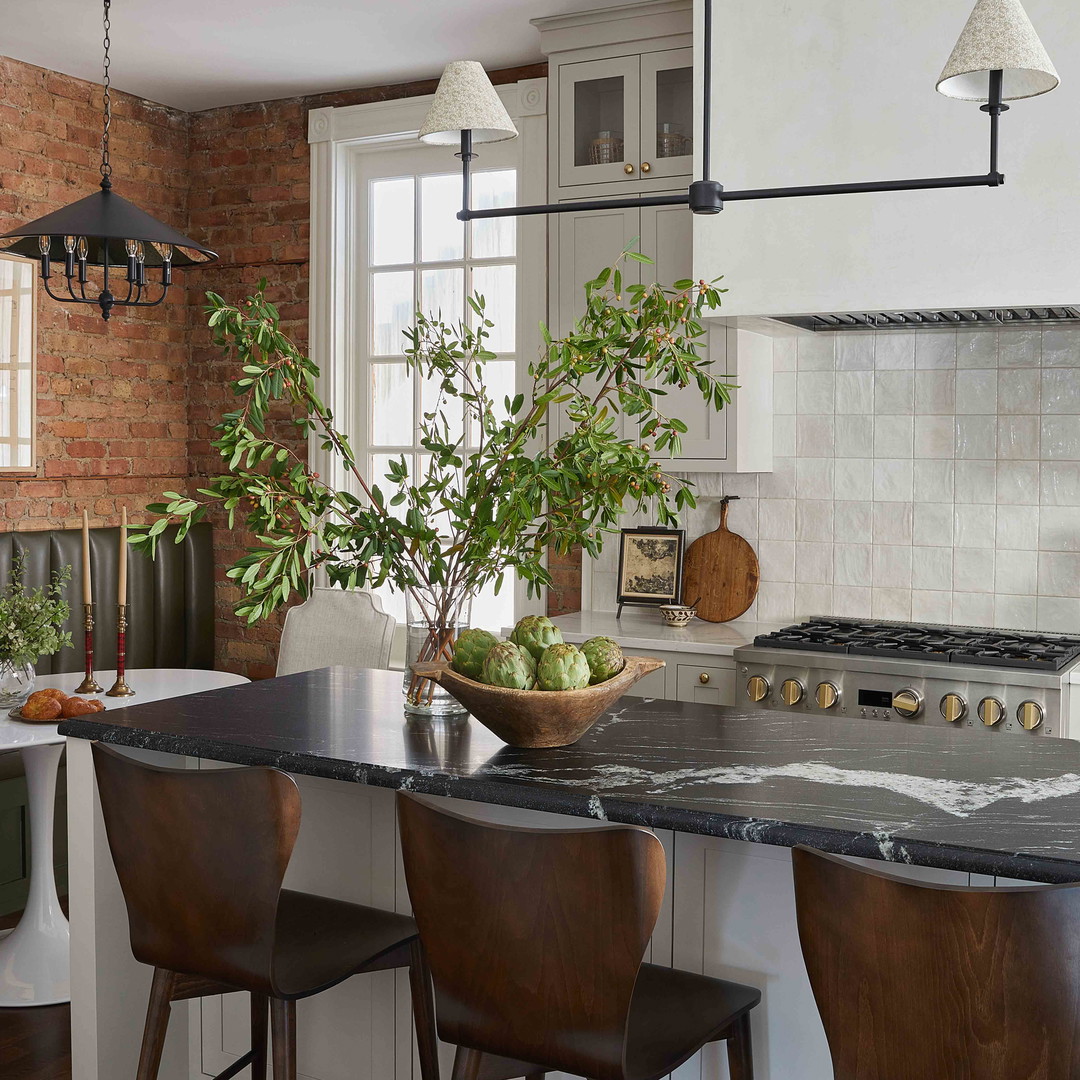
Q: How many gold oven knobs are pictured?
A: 7